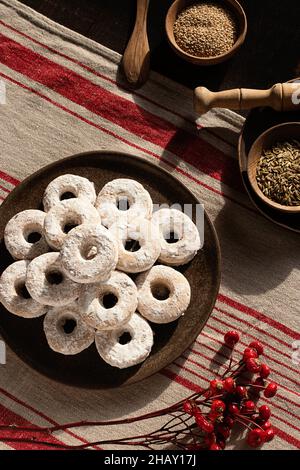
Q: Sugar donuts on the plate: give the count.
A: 13